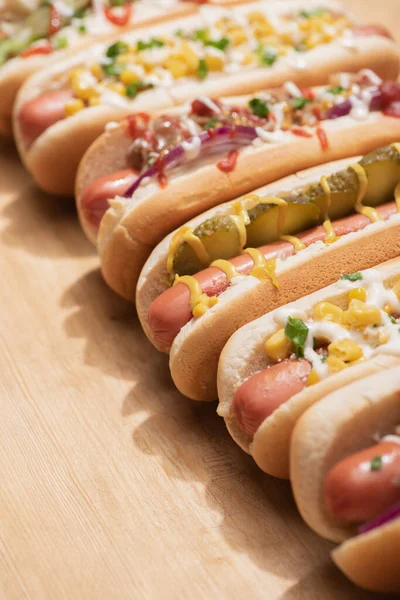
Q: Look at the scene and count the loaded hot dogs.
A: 6